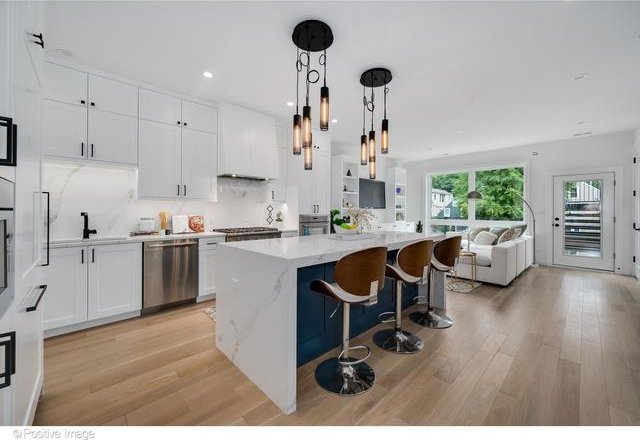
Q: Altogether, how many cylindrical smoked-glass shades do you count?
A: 8